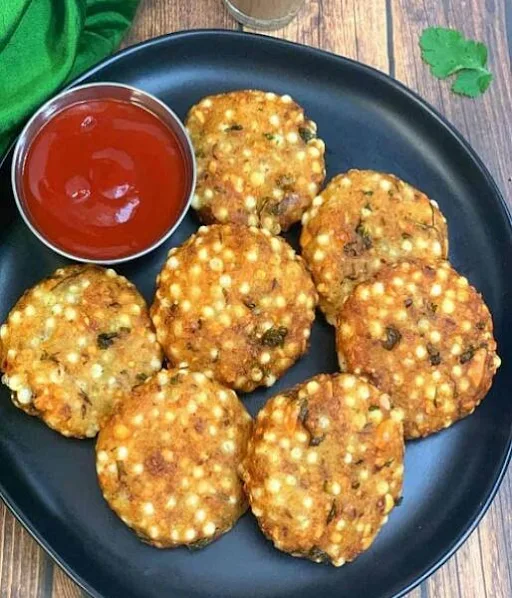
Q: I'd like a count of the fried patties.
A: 7